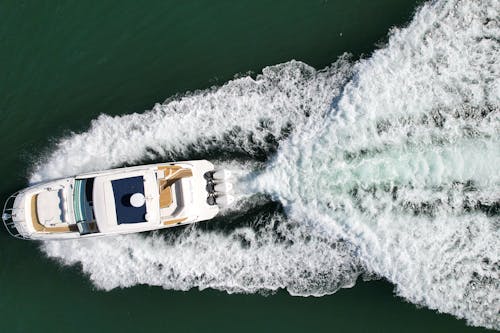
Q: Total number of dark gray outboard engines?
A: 3